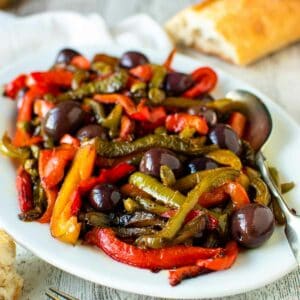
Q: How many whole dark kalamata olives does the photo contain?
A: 11